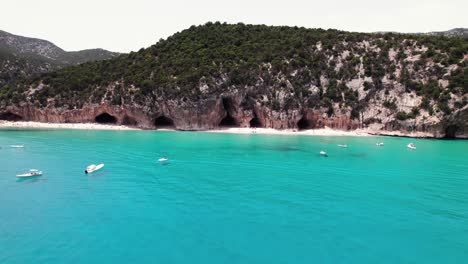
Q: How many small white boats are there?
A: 8